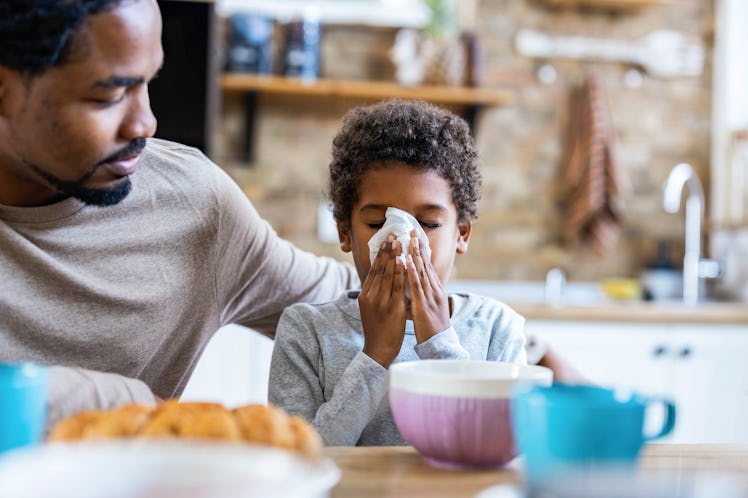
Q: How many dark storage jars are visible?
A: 2